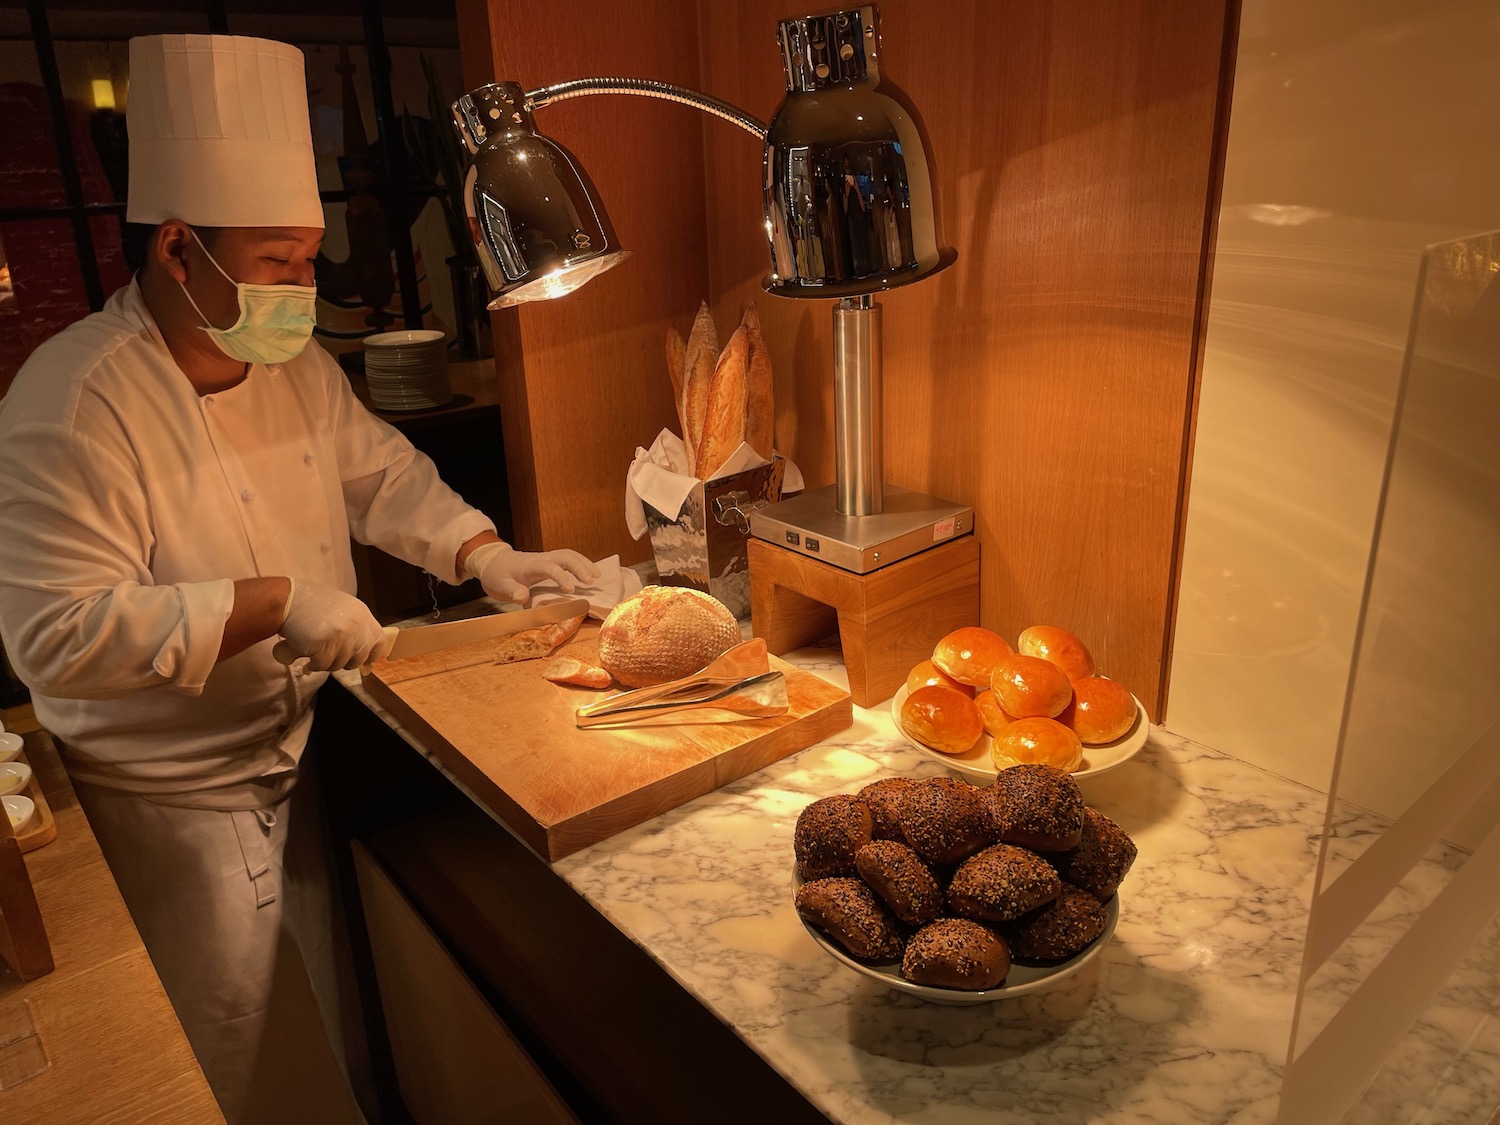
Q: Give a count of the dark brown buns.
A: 11